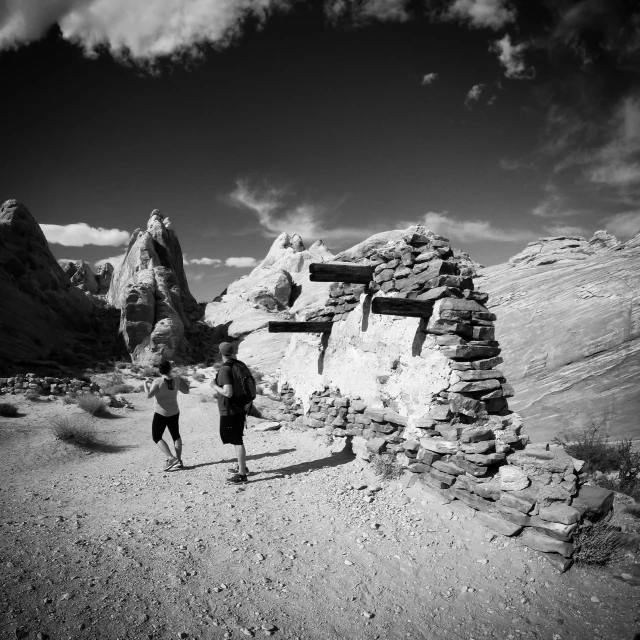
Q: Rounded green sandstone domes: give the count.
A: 0